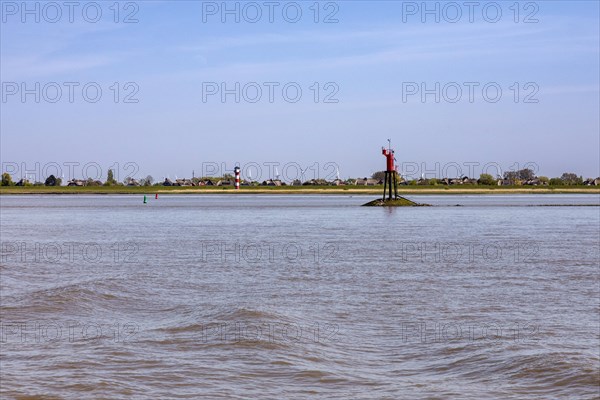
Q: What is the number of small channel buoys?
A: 2